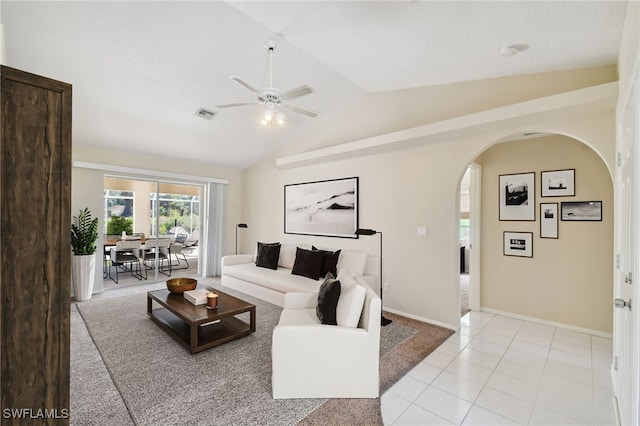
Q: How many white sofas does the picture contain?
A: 2